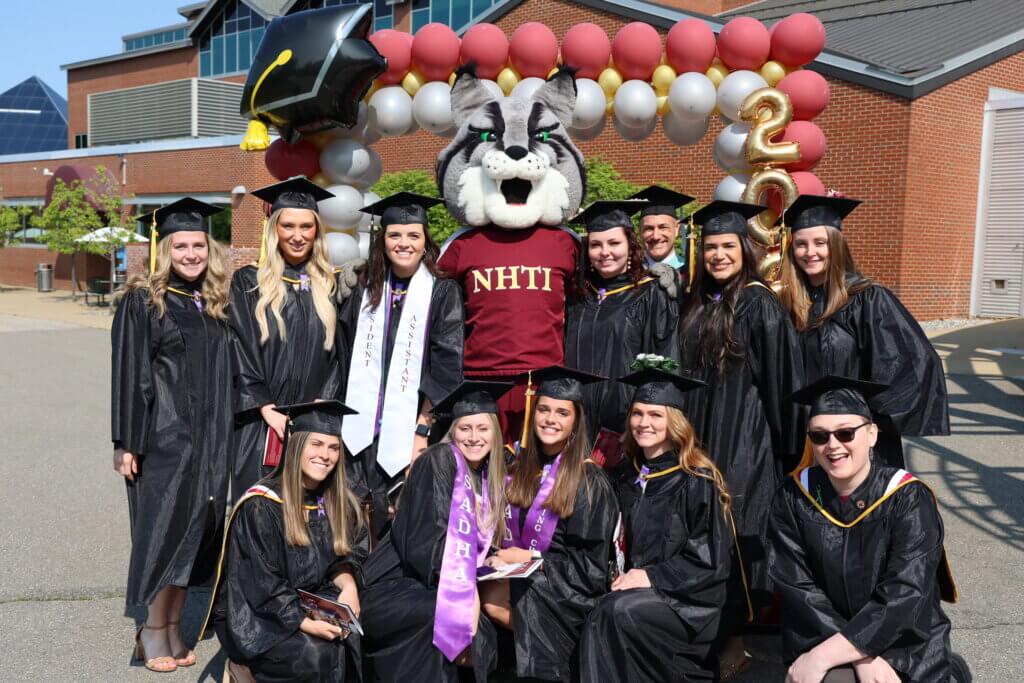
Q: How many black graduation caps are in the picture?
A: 12